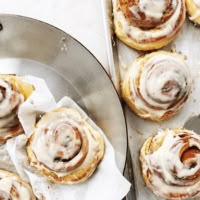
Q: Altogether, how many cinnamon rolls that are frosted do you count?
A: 7